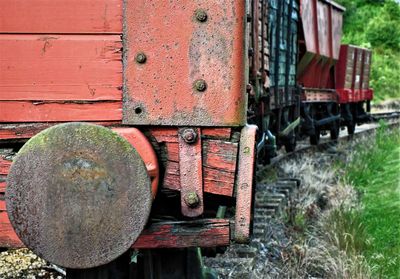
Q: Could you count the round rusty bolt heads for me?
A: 5